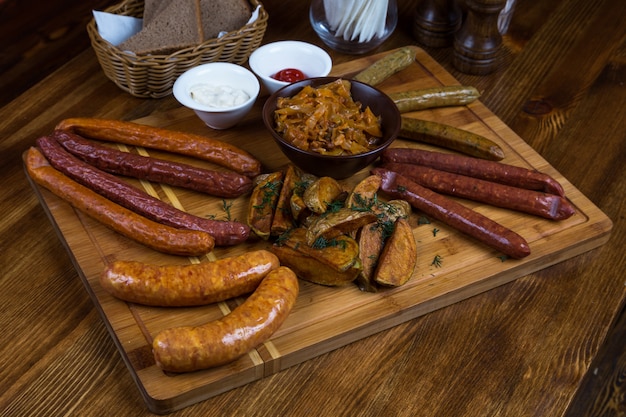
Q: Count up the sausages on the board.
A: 12